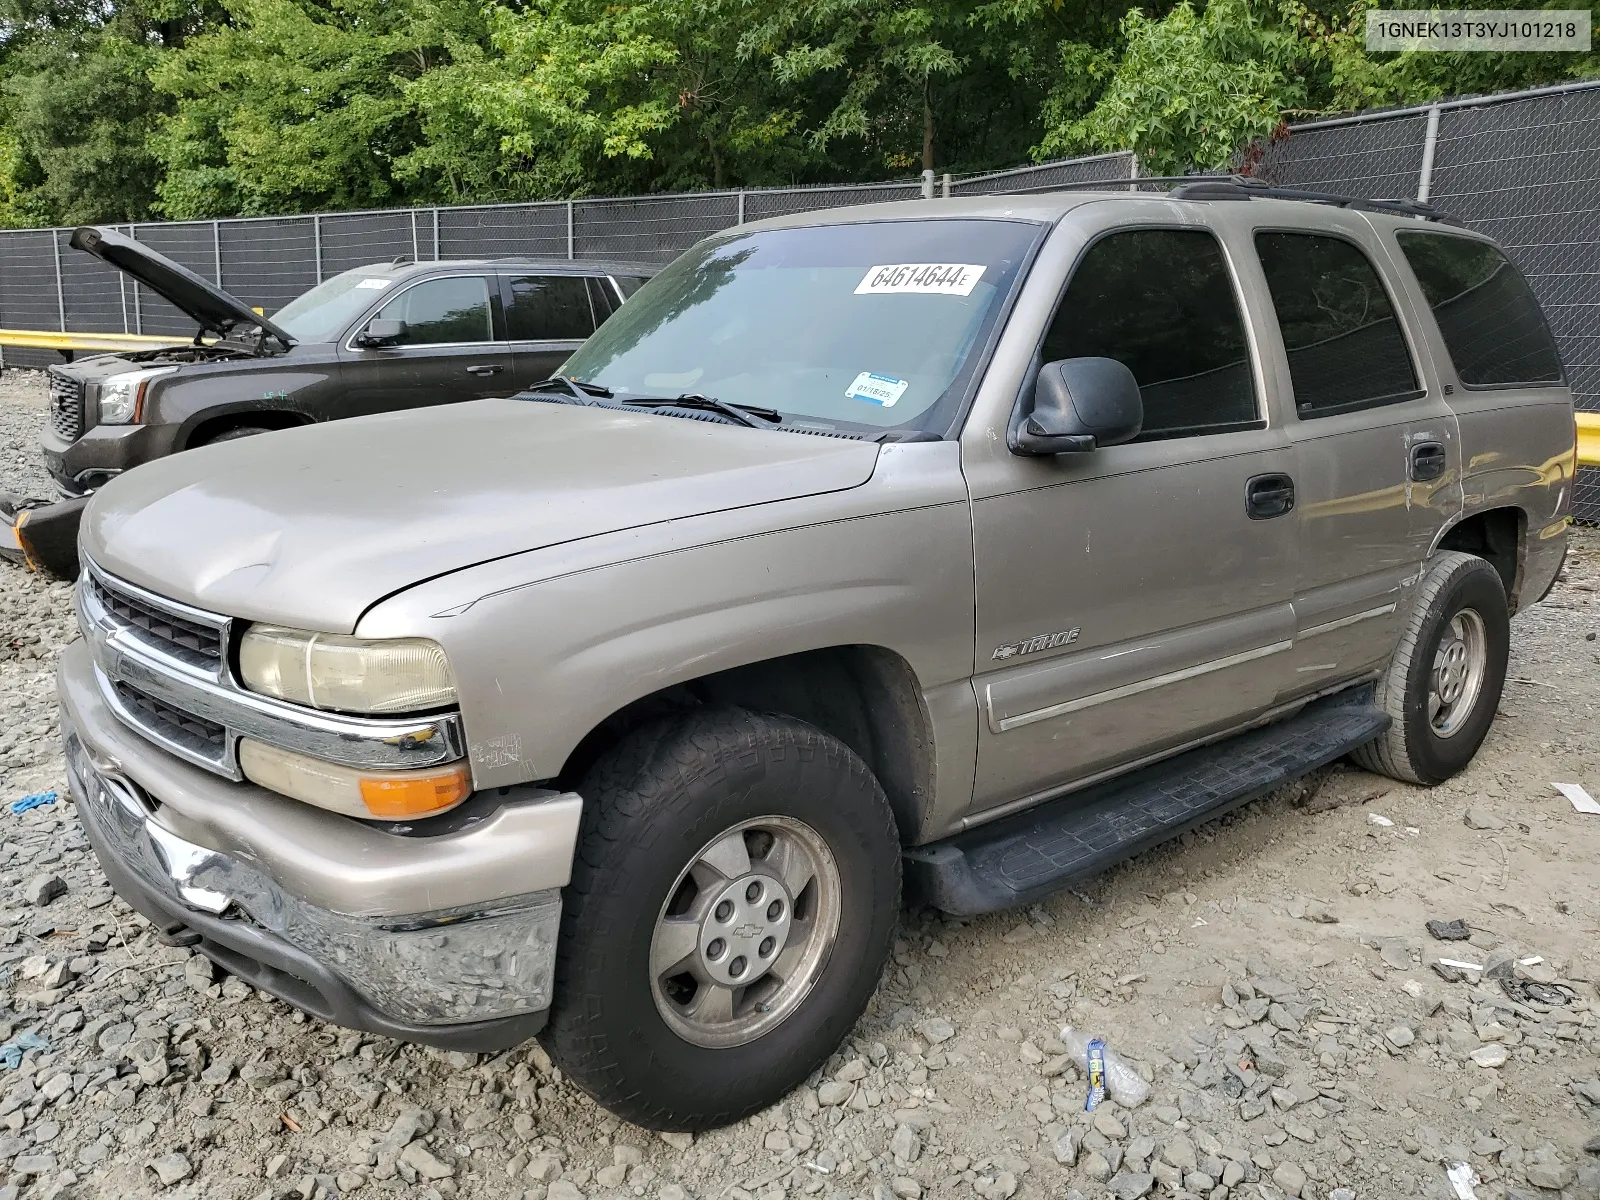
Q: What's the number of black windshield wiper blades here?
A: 2